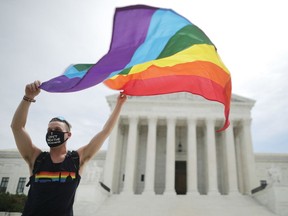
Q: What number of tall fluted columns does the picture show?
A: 8